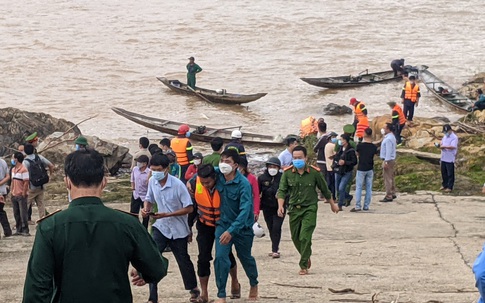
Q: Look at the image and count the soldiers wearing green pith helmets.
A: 1